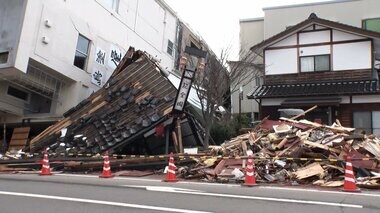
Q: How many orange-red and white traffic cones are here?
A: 5